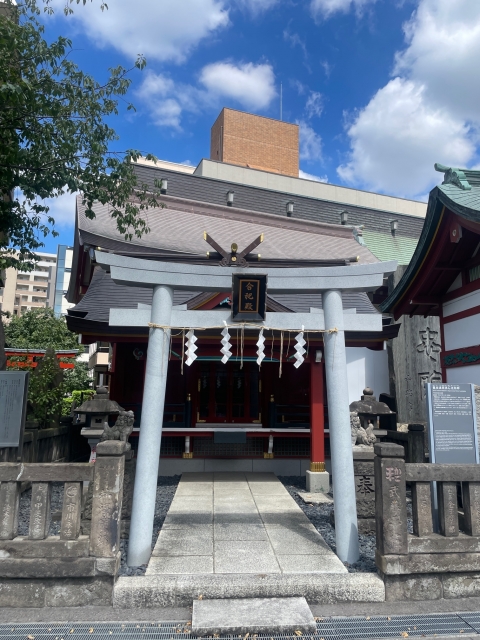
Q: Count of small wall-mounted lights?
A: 5